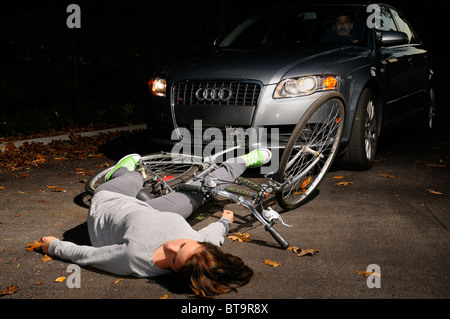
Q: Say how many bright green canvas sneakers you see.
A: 2